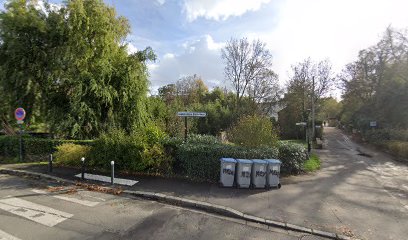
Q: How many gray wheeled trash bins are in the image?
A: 4